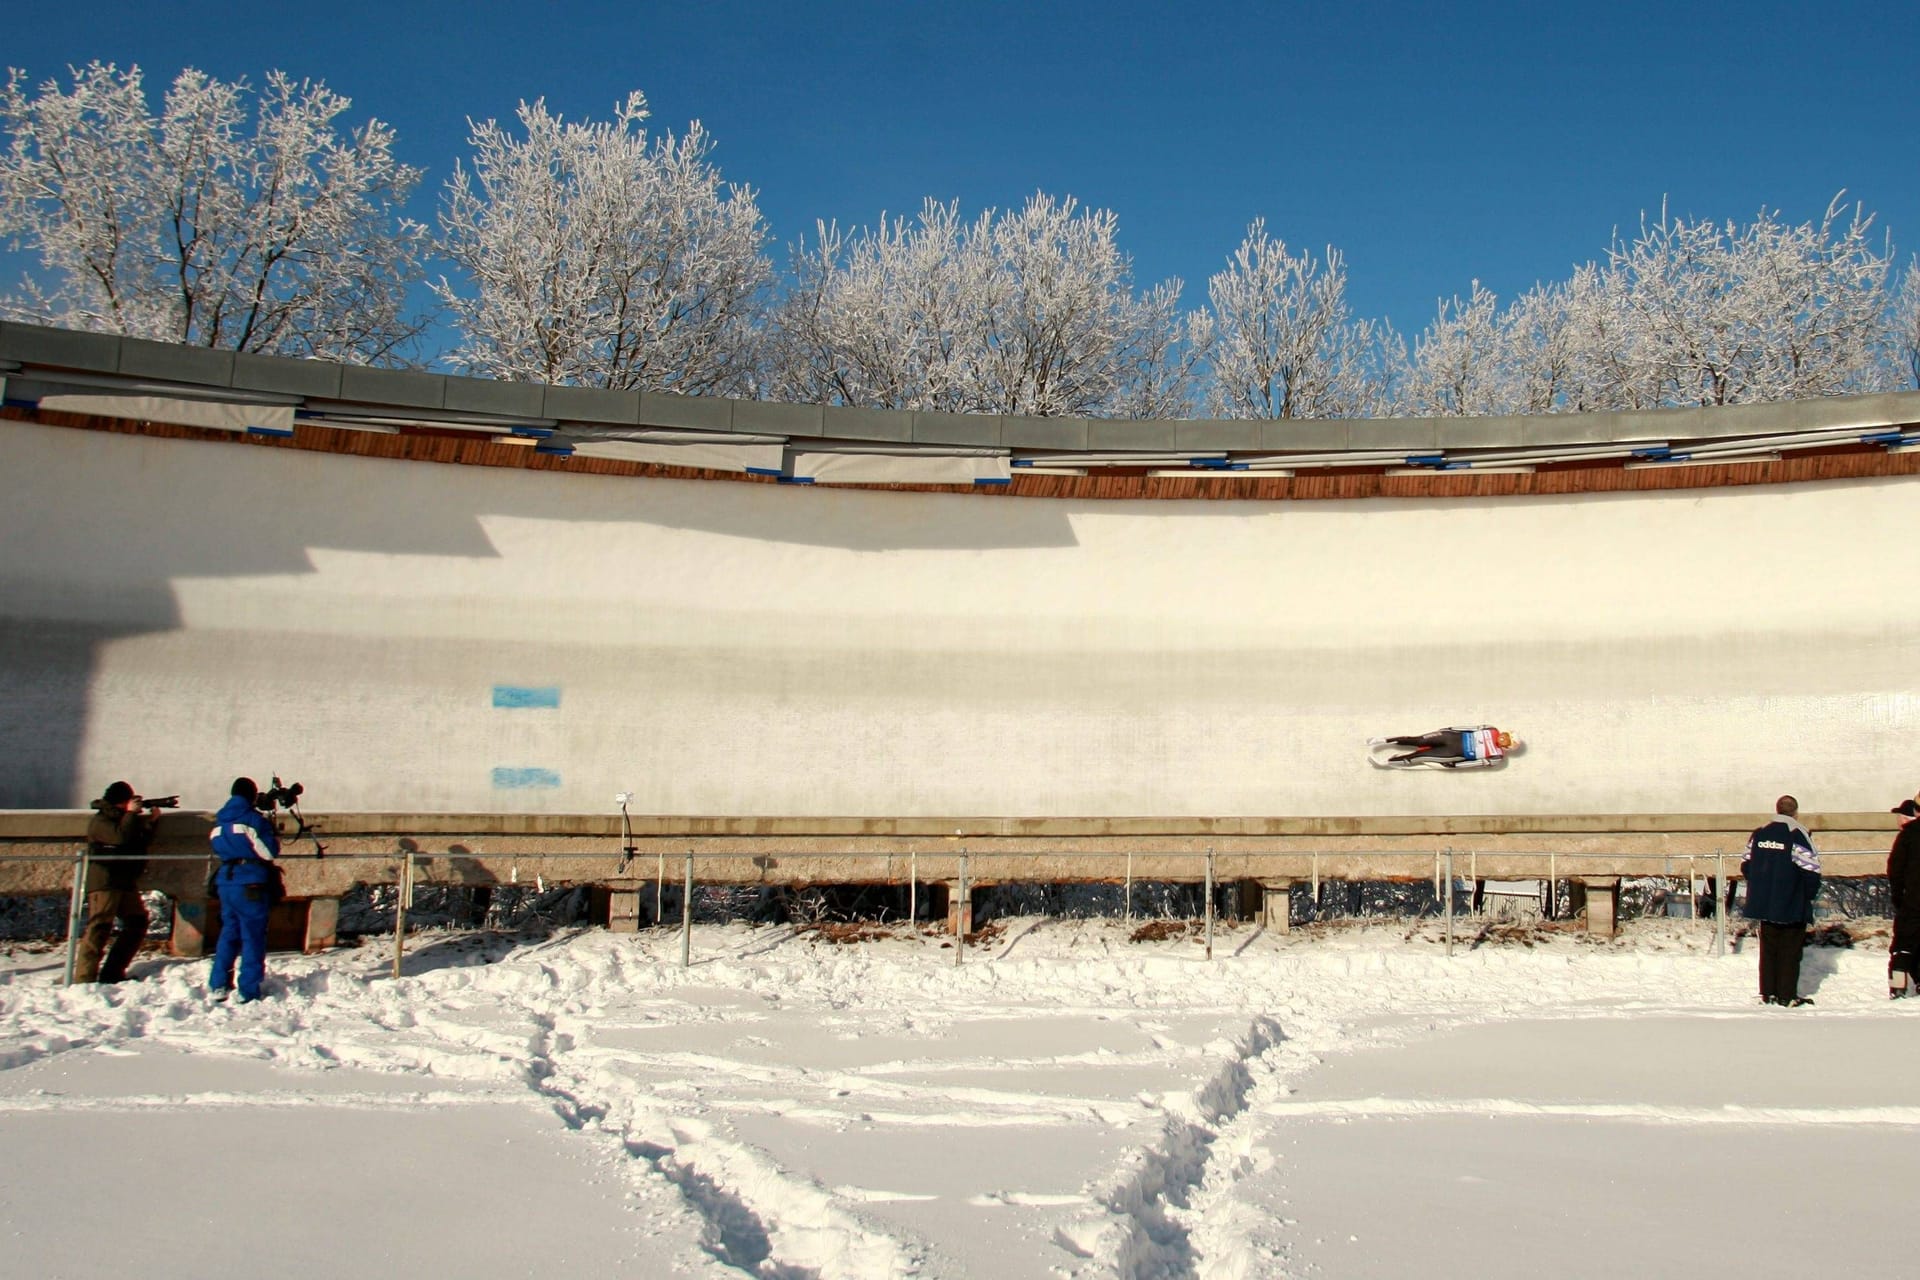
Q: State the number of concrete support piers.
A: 6